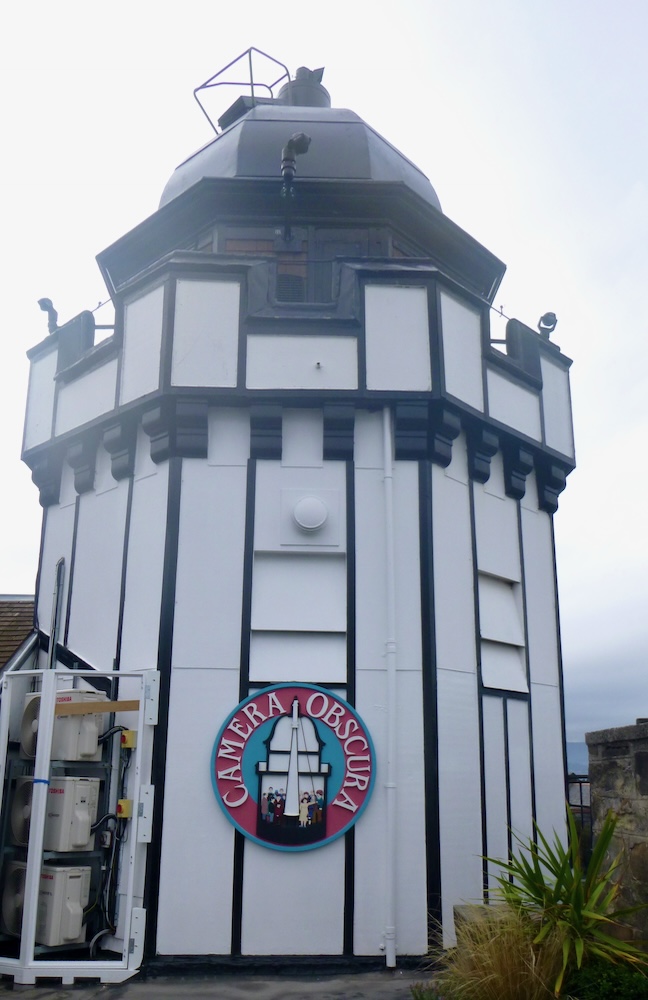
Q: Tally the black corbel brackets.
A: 12